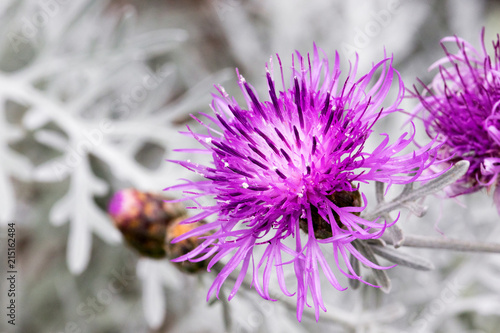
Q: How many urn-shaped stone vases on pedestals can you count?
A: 0